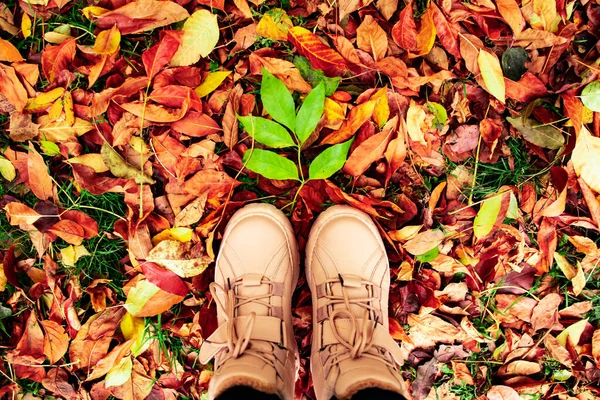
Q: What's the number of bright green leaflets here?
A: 5